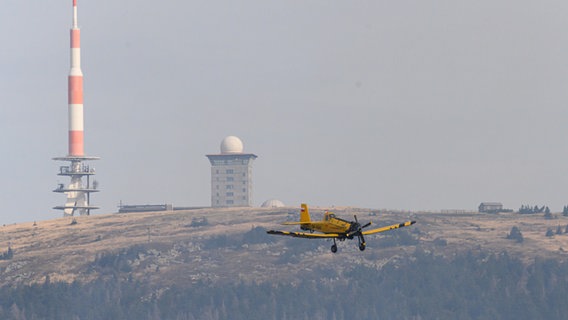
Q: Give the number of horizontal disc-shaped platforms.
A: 4